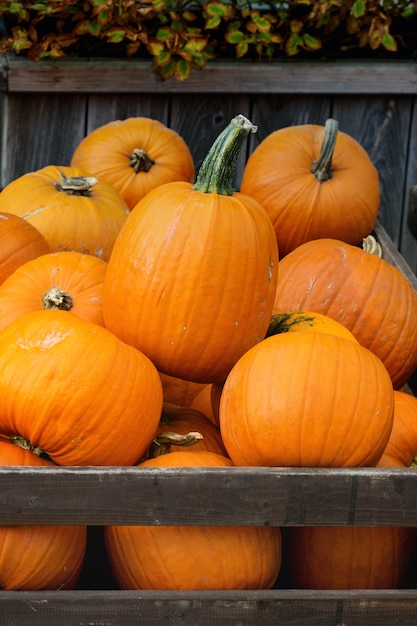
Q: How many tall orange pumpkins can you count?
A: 1